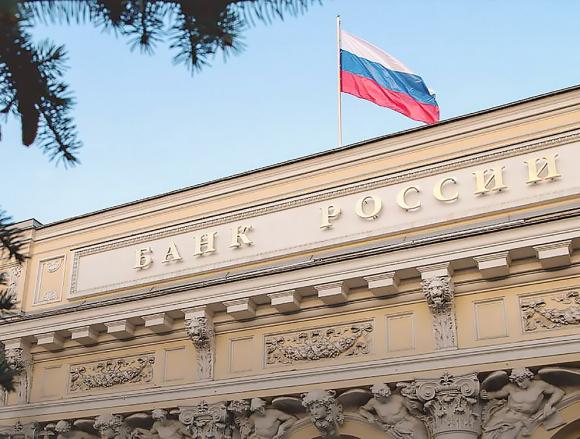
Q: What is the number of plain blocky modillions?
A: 10